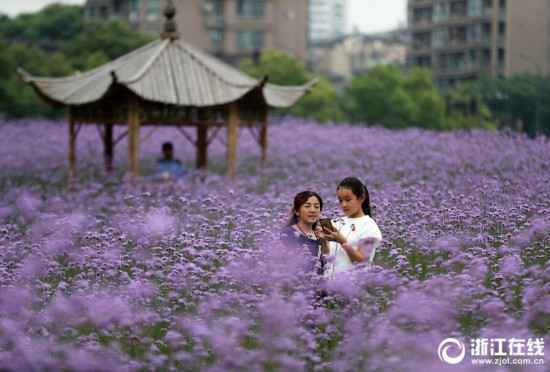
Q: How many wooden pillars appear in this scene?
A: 6